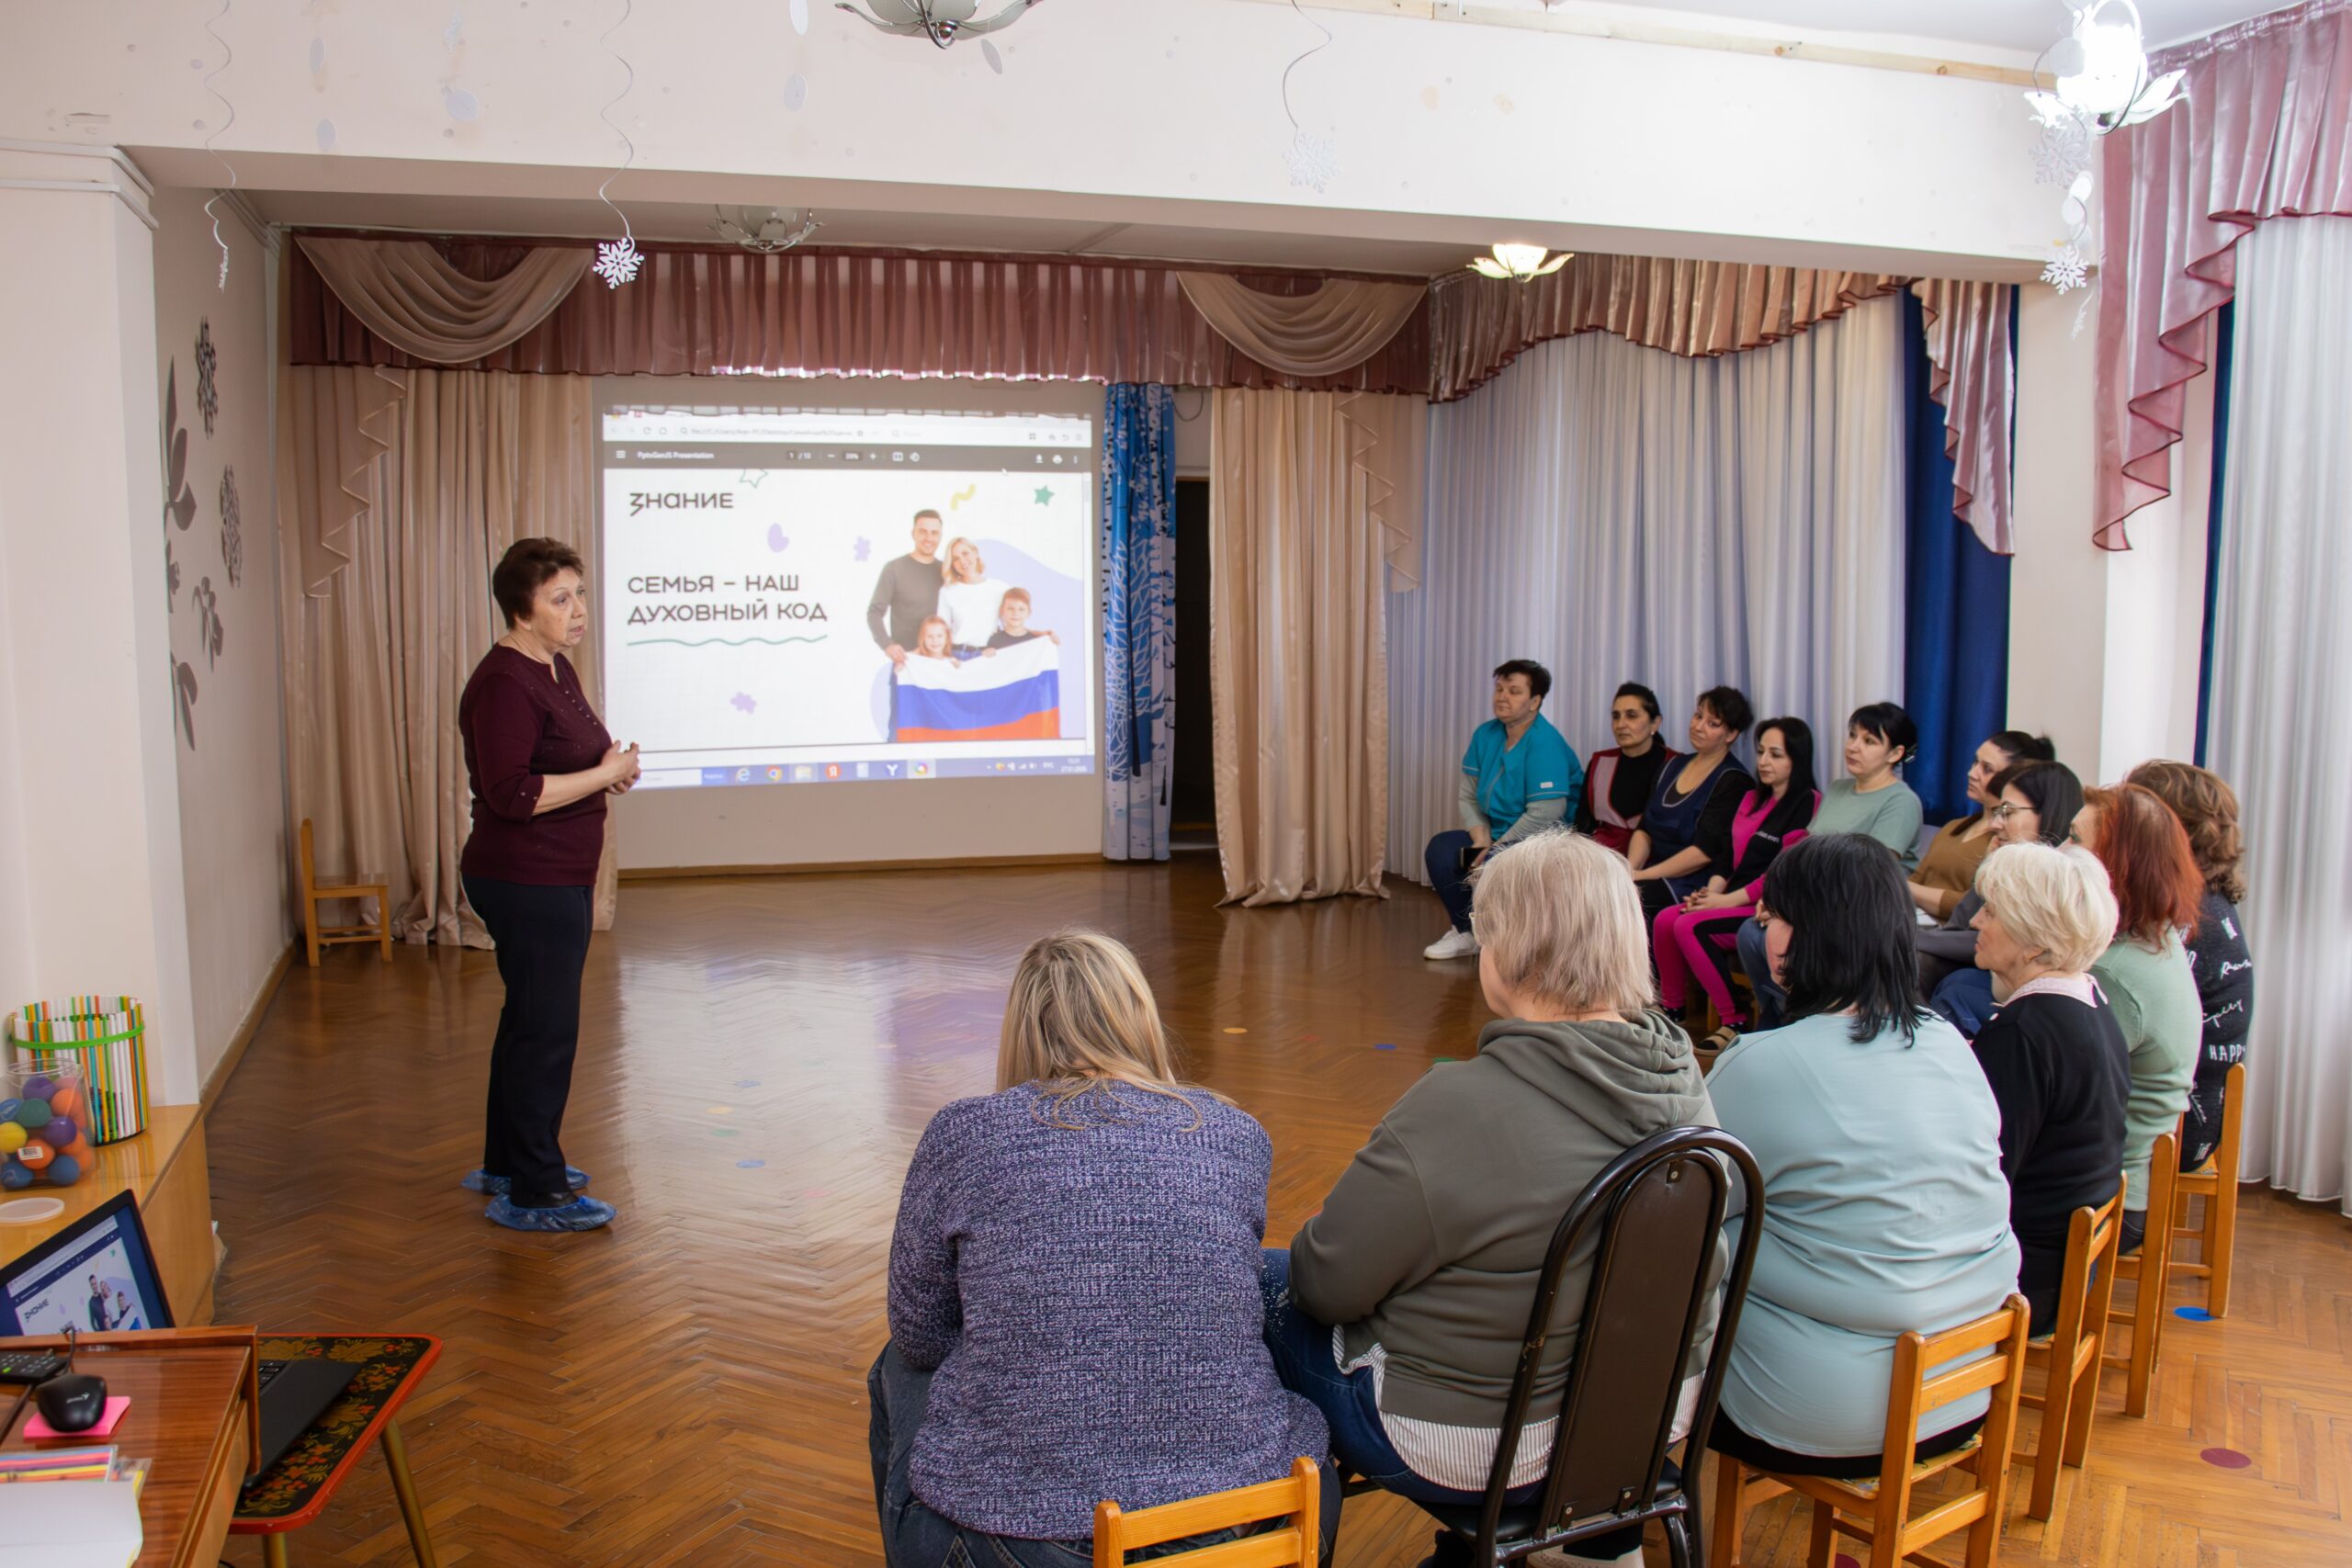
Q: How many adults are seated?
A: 13